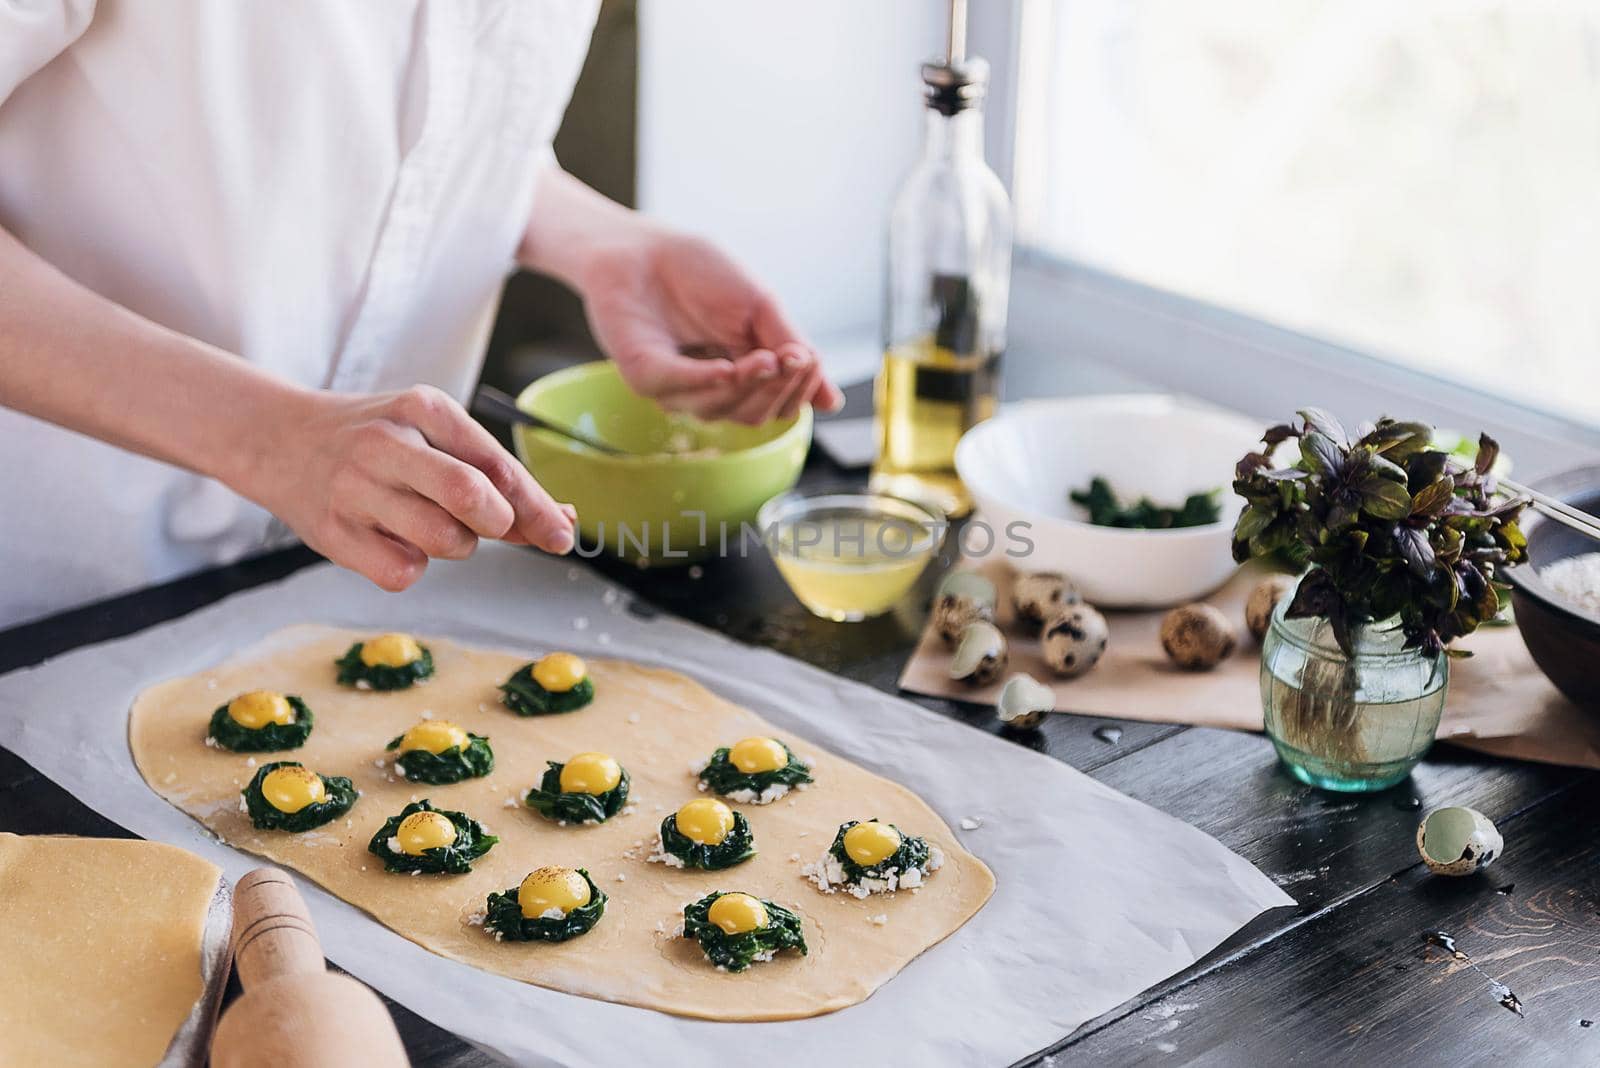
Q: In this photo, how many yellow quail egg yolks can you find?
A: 12